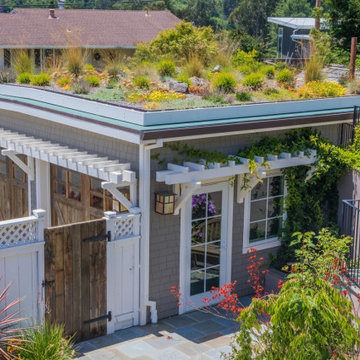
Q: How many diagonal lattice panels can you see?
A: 2